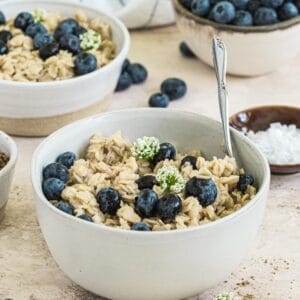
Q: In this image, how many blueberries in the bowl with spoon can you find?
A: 14